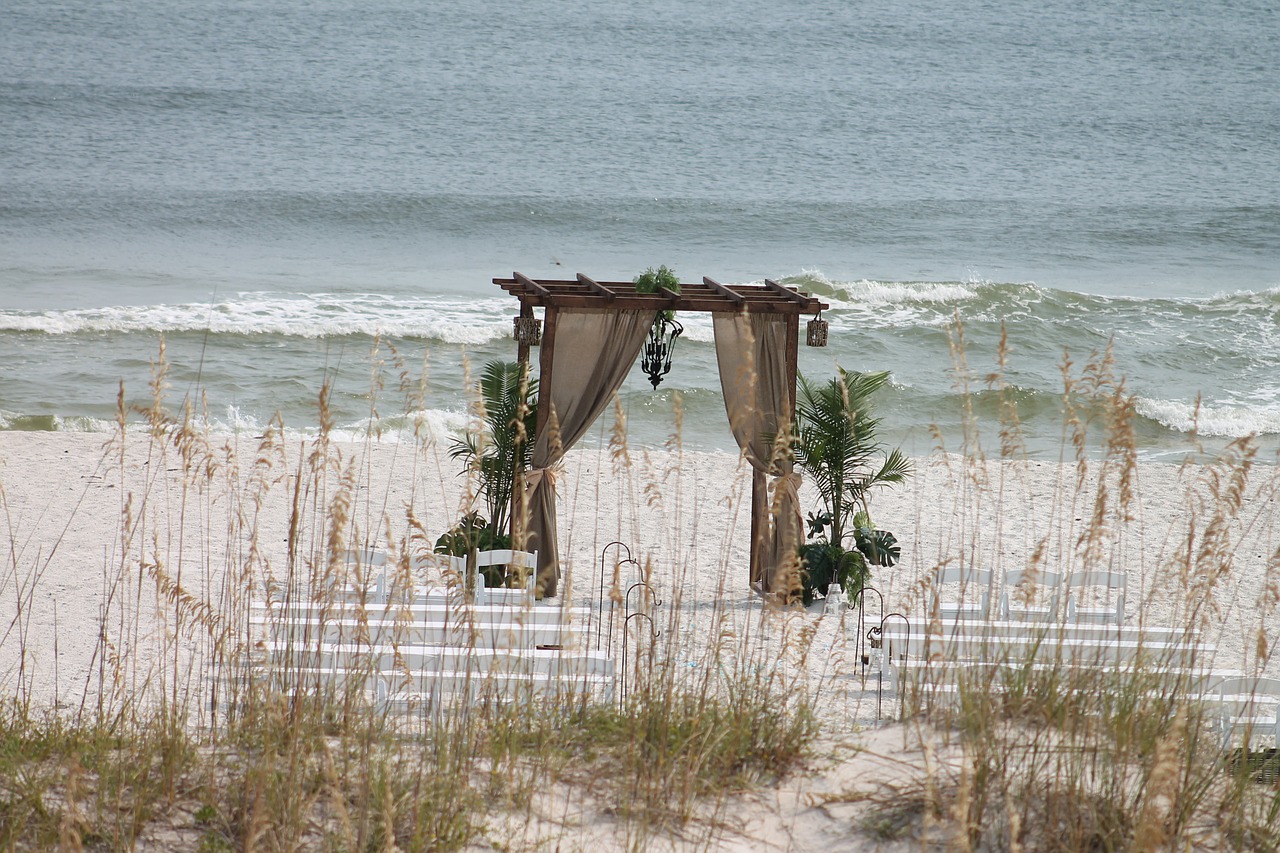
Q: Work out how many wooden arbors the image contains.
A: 1